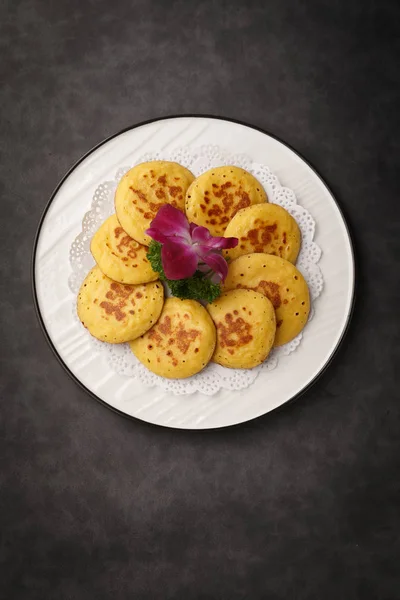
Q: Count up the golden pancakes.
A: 8